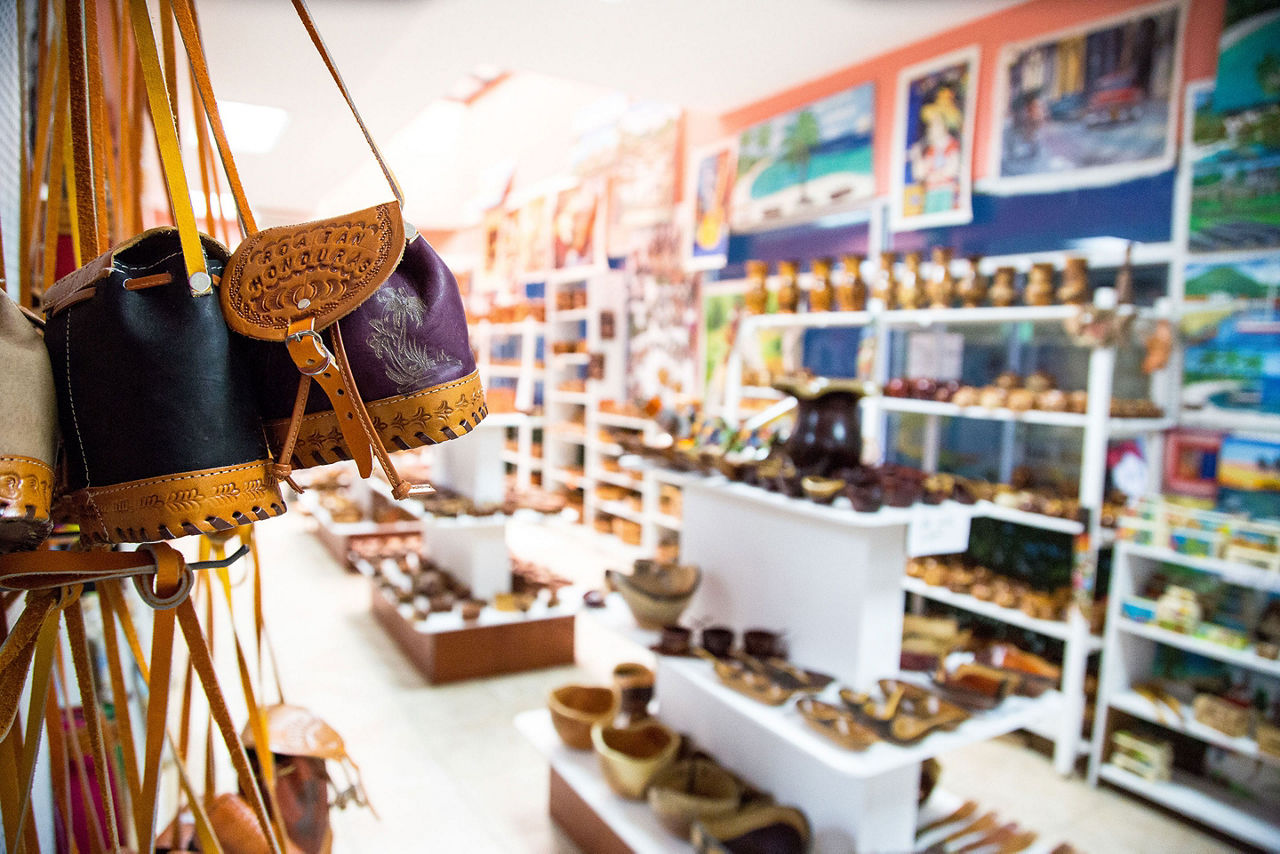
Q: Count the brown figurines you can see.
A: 11